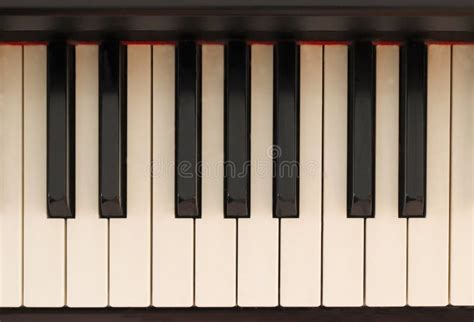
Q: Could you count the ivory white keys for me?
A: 12